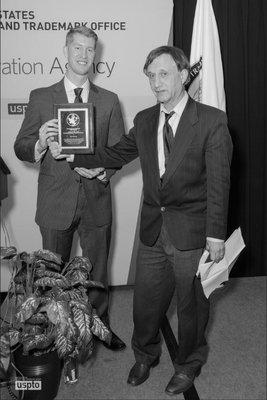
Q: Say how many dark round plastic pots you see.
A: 1